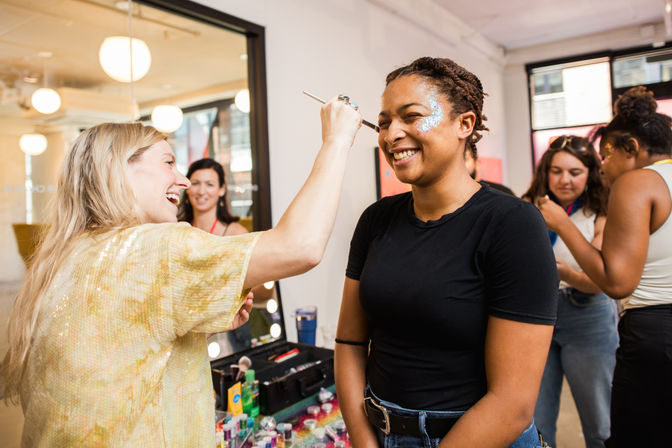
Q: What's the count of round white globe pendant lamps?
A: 5